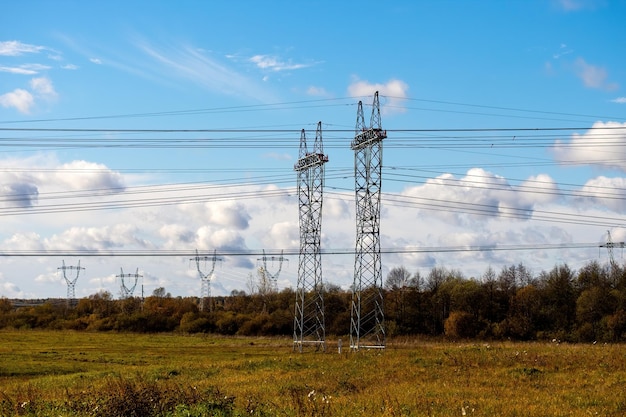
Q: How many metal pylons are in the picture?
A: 7